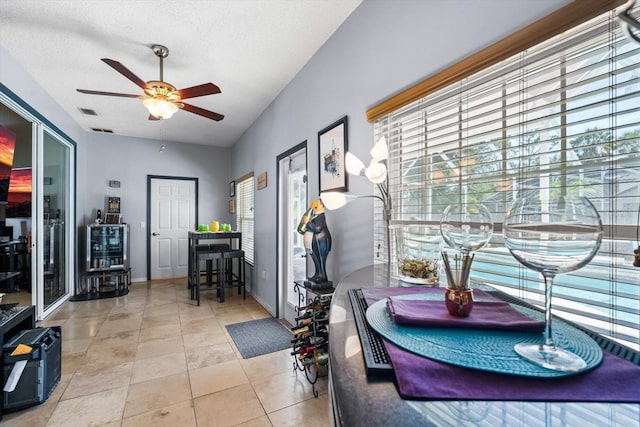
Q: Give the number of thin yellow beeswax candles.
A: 0